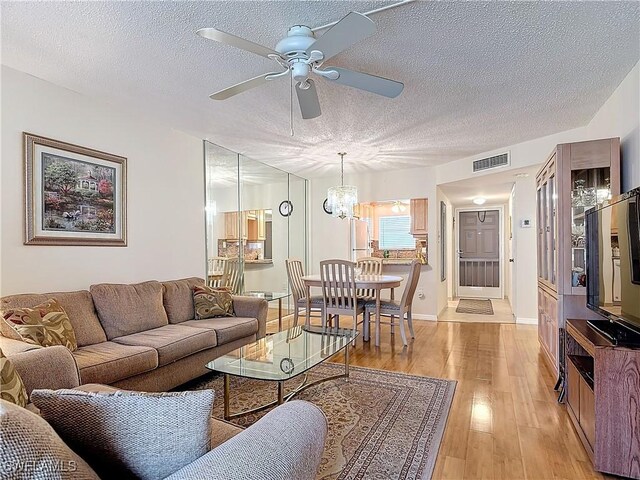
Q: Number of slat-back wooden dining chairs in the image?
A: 4